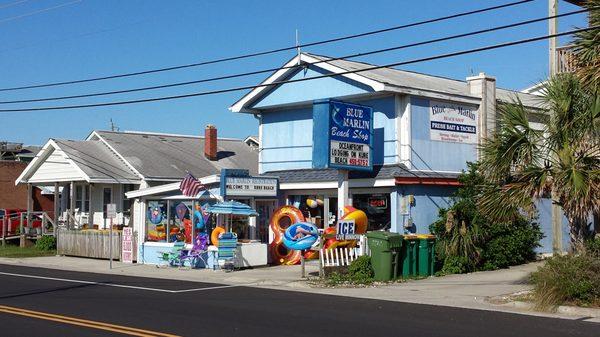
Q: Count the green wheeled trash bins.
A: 3